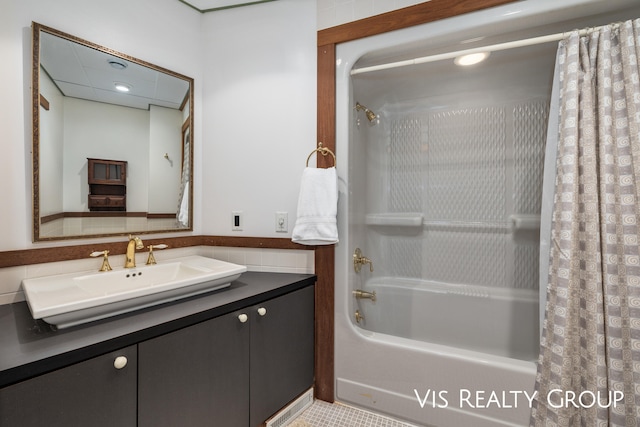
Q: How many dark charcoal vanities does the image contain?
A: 1